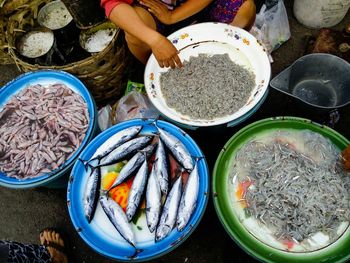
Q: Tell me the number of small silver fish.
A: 11